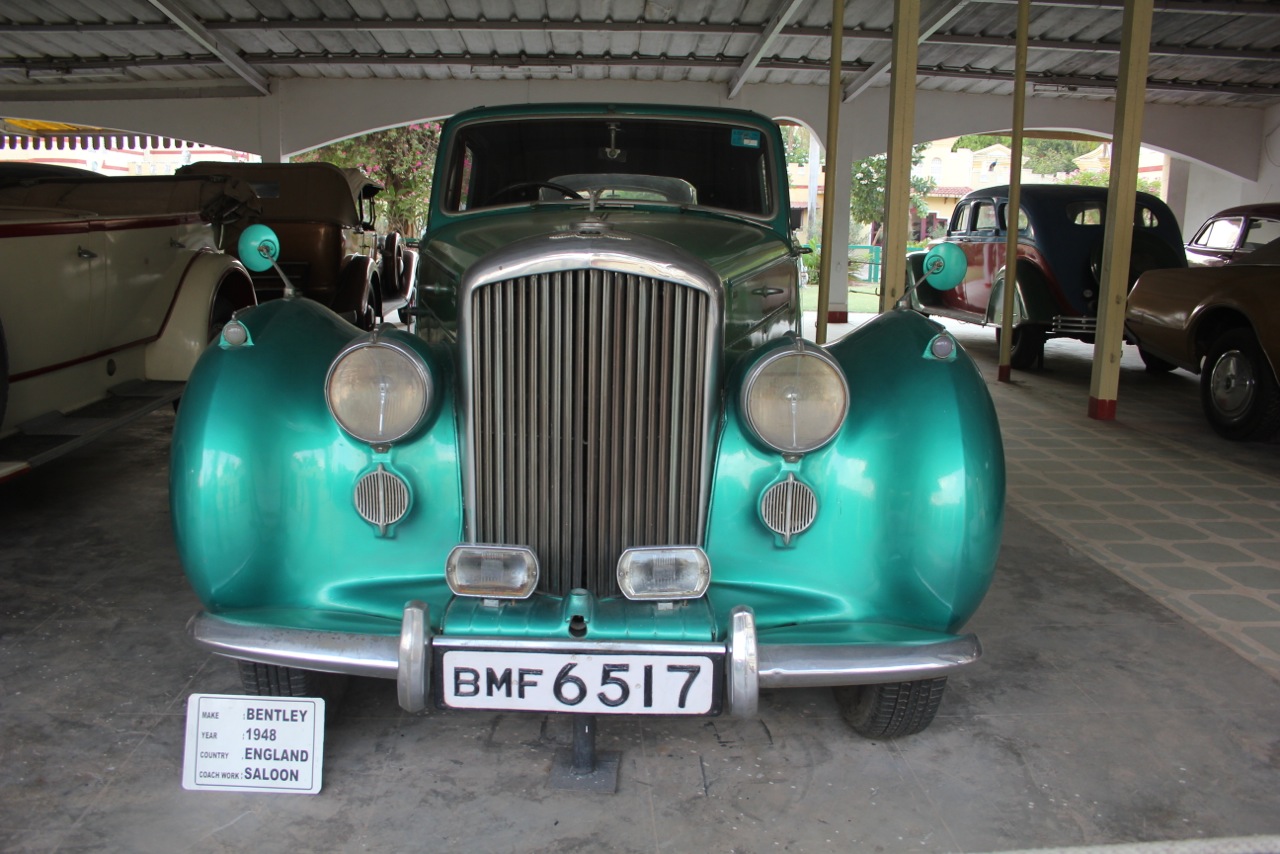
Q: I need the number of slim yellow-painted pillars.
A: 4